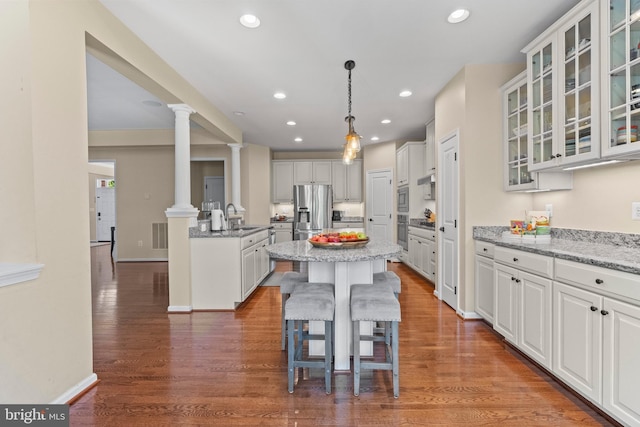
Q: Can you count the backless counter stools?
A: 4